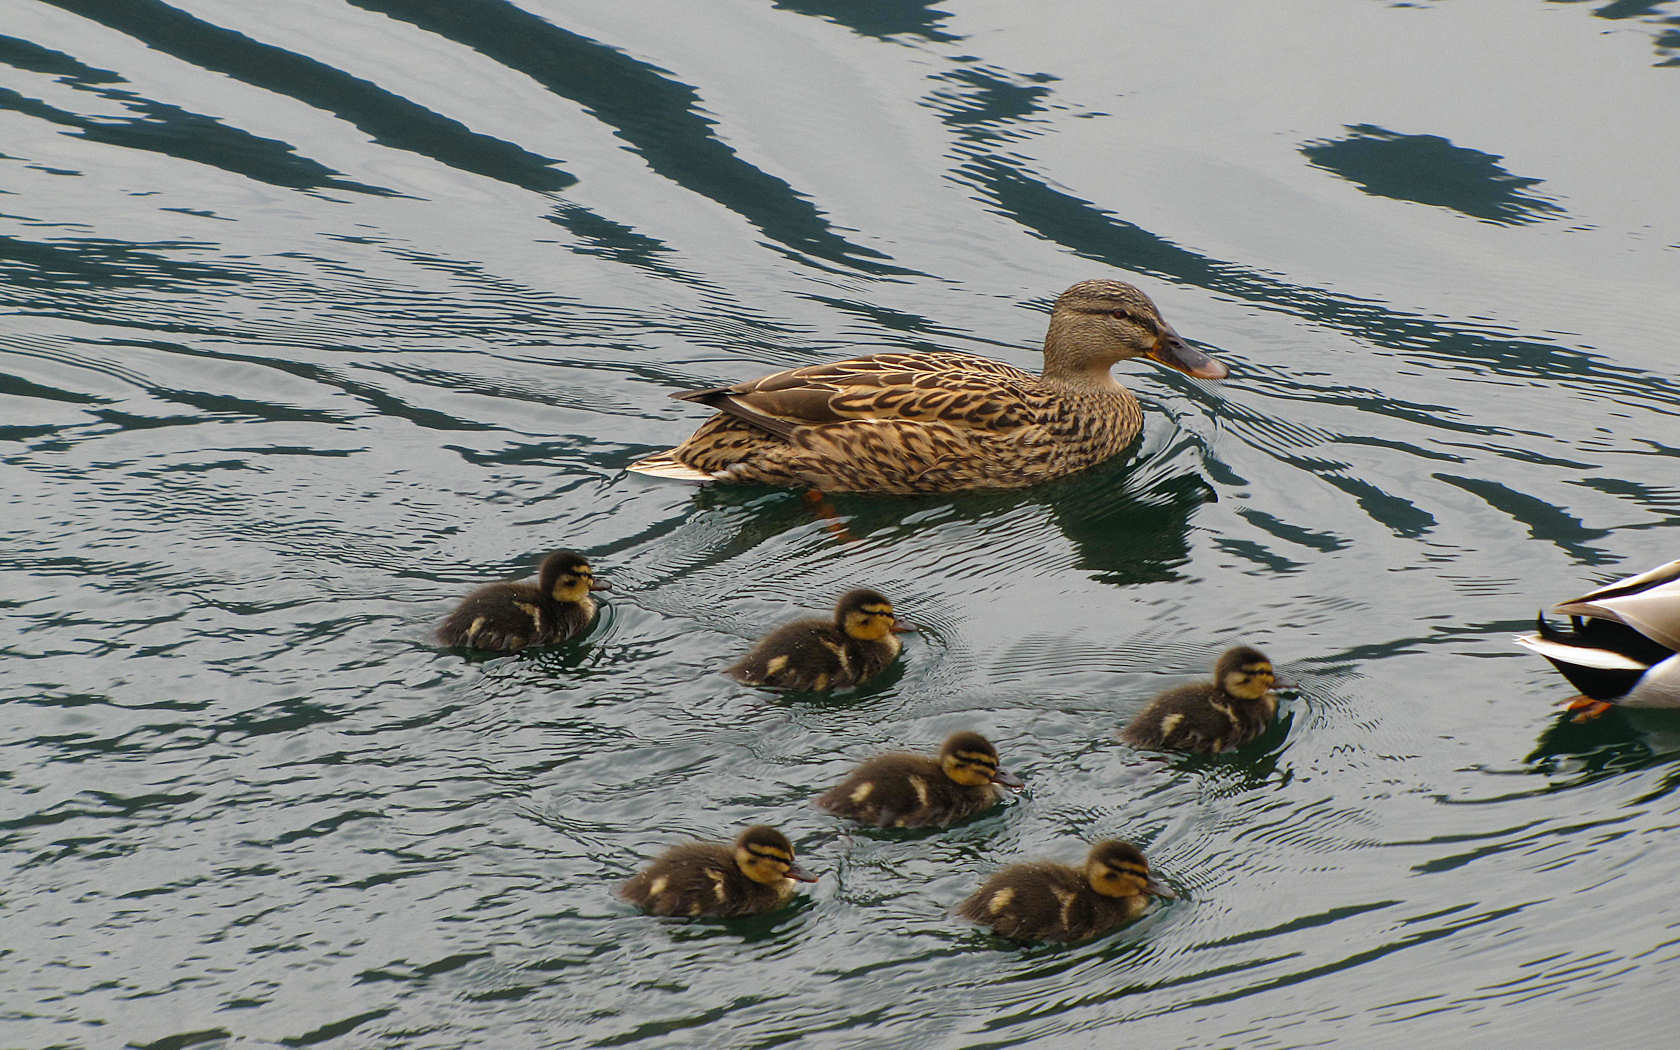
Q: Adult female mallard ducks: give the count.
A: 1